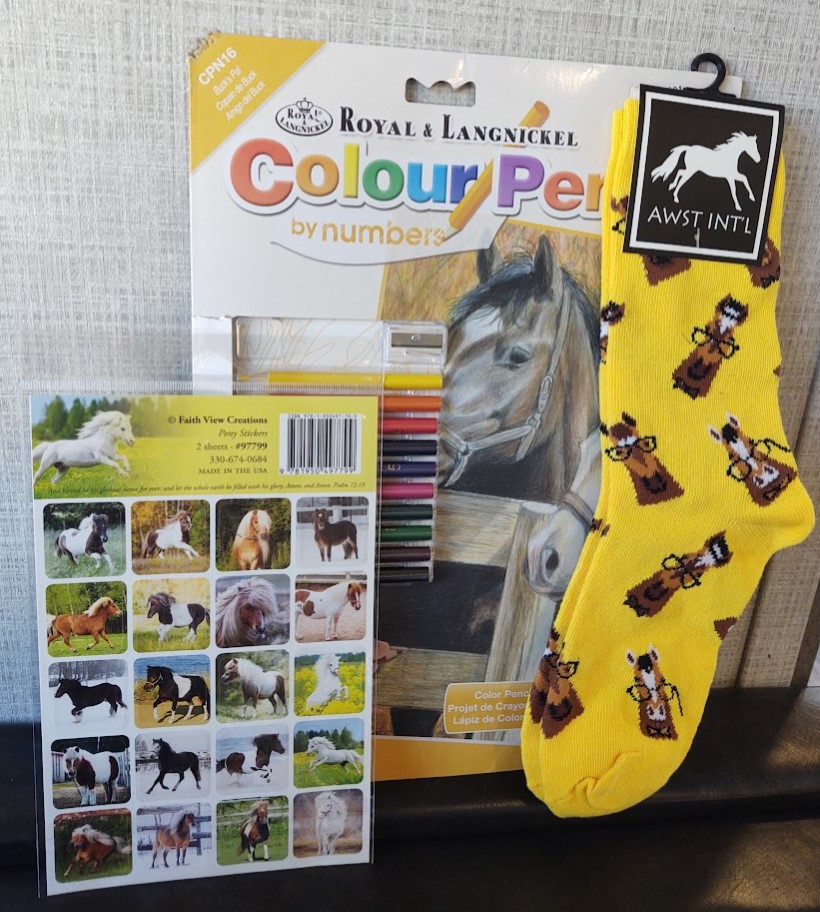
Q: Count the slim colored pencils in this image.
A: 10